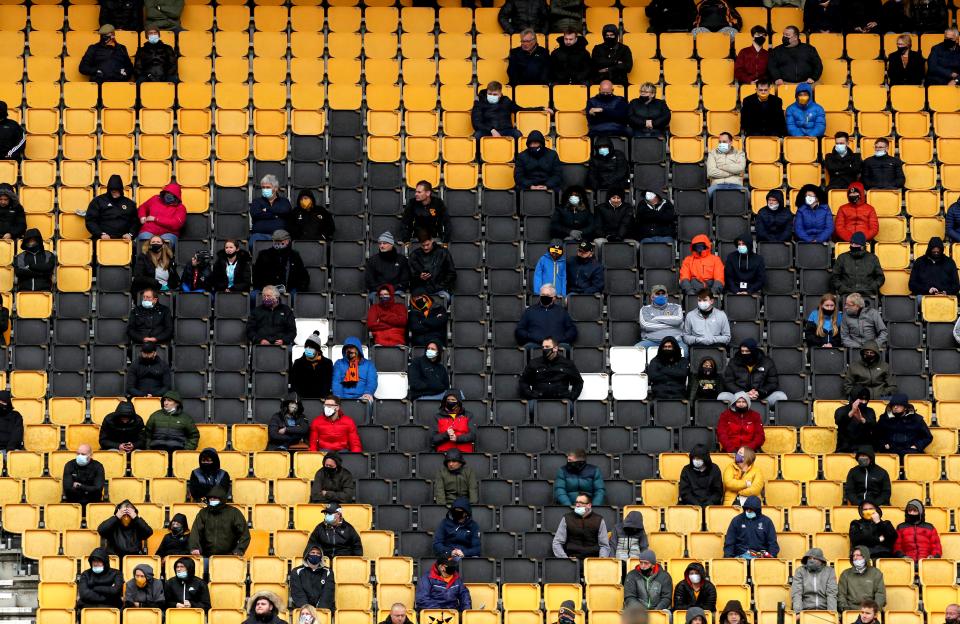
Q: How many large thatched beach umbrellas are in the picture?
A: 0